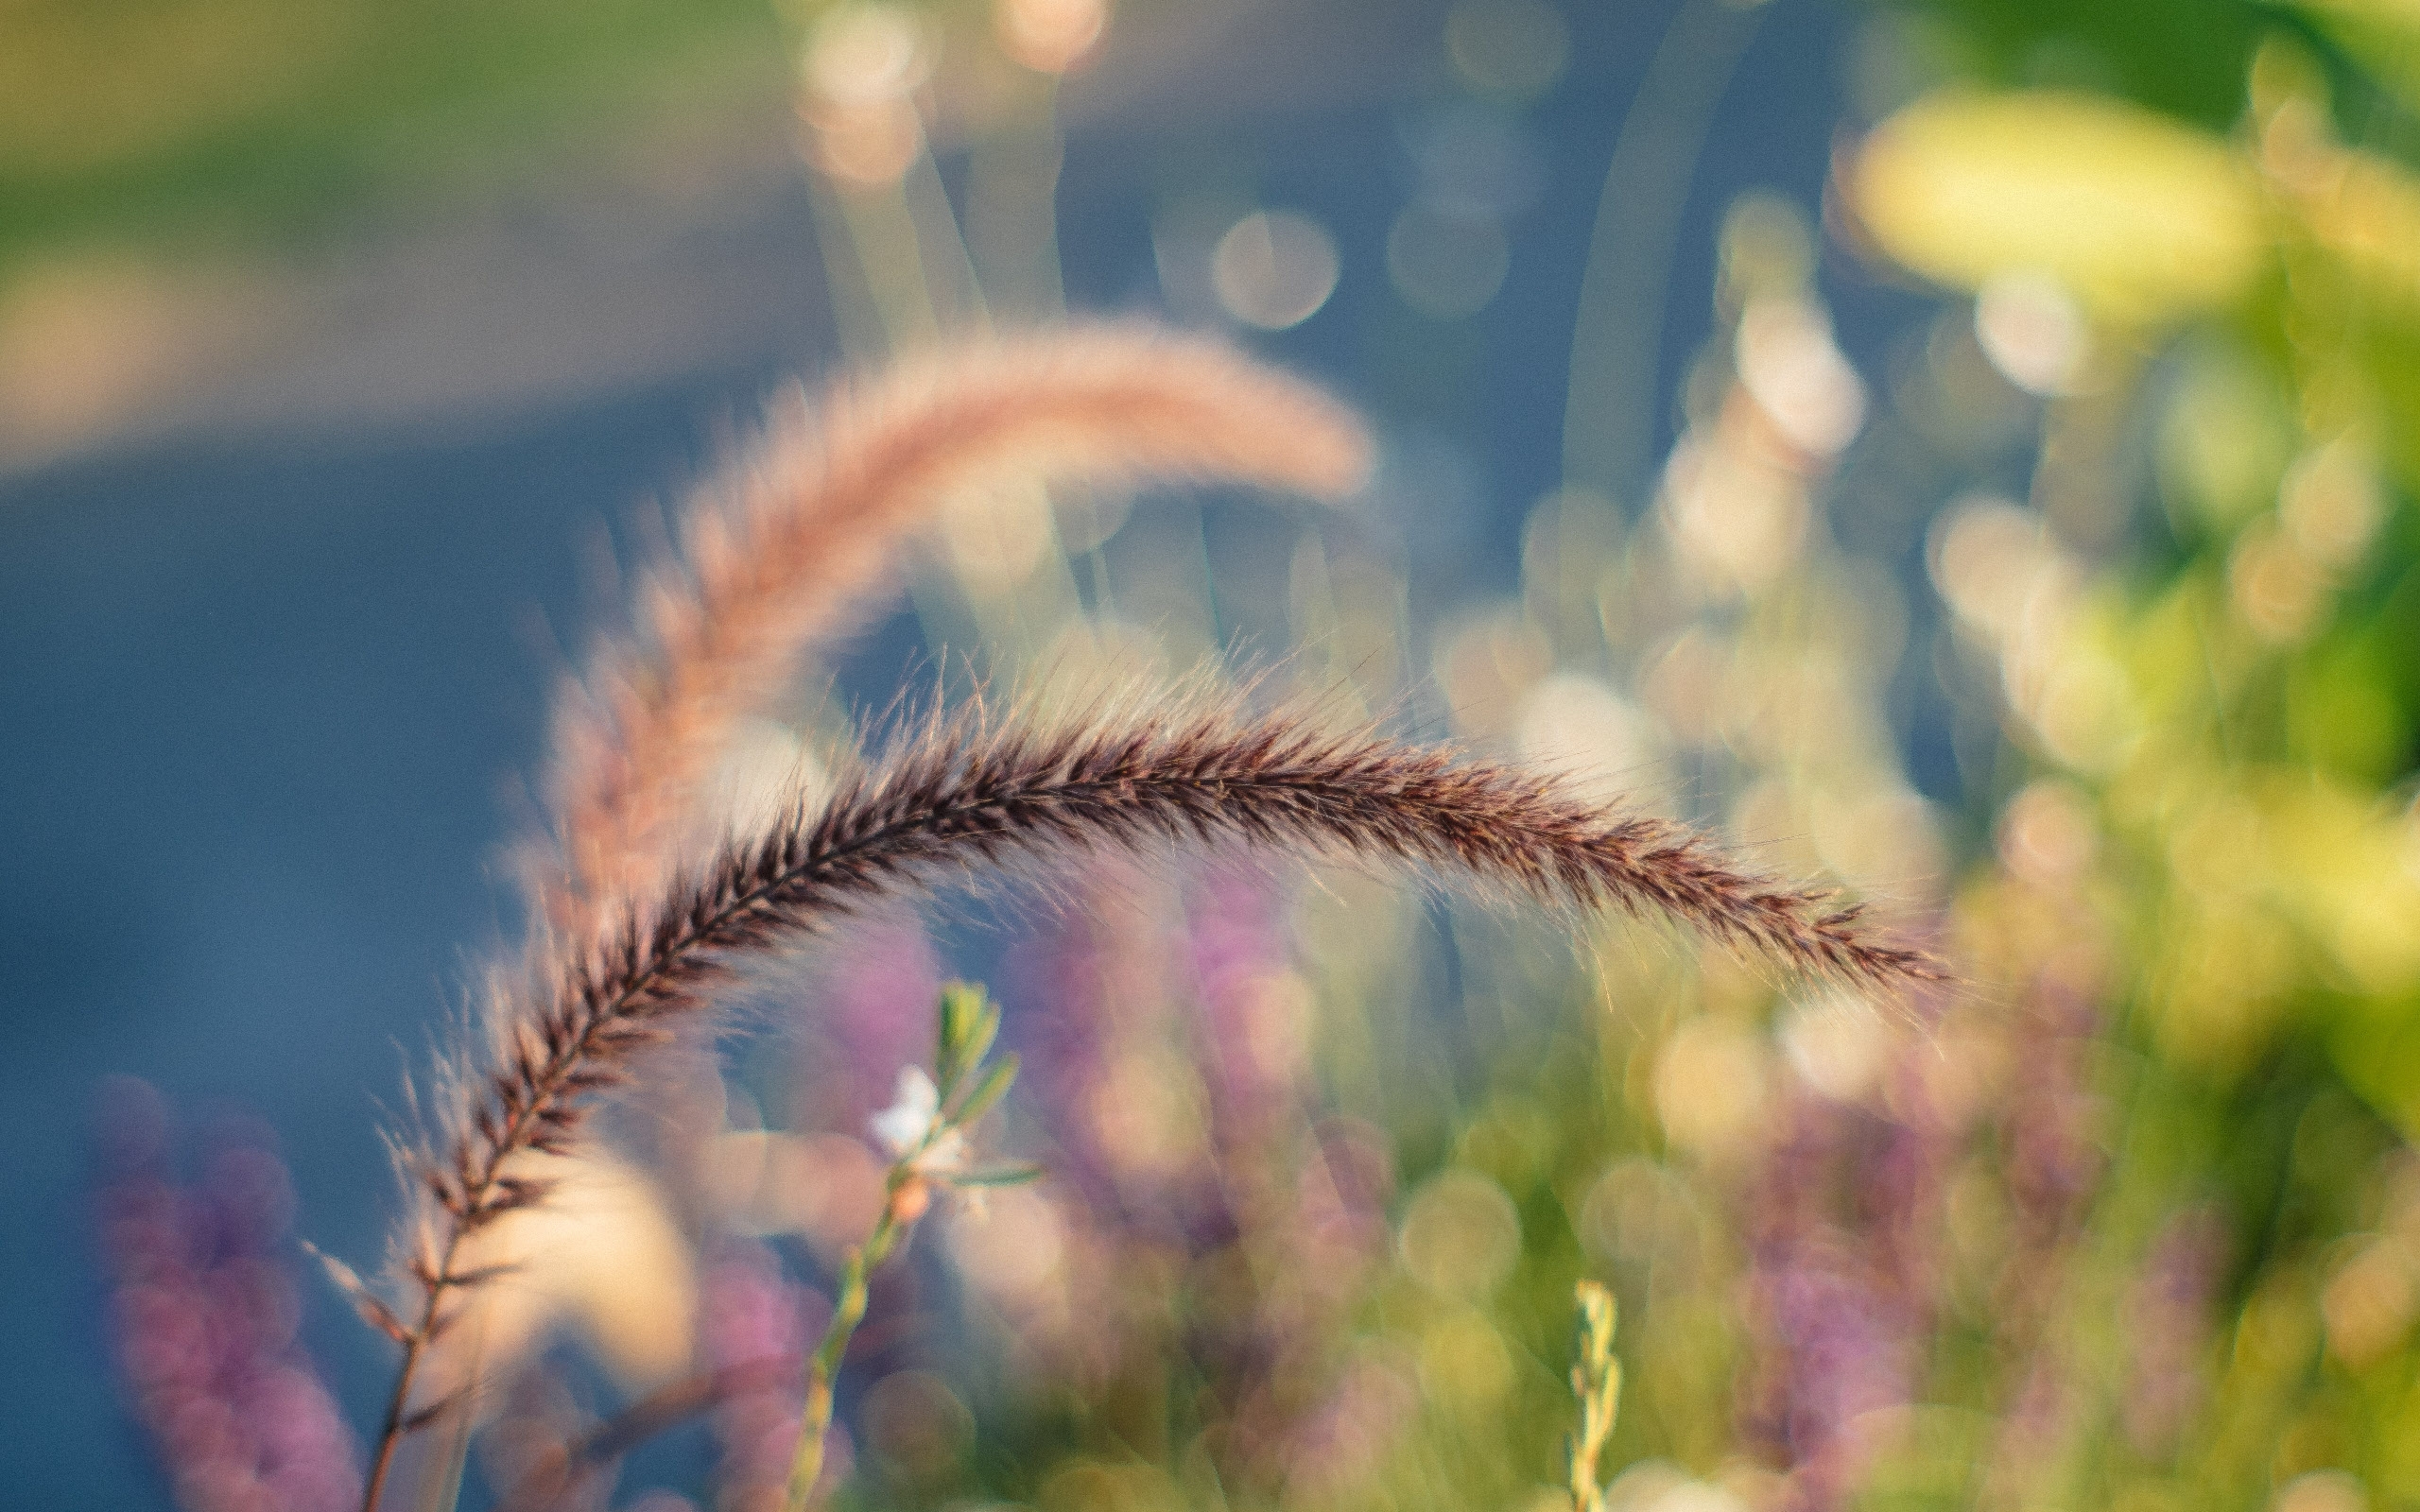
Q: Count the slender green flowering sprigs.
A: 2